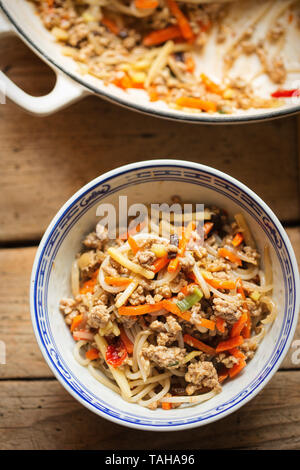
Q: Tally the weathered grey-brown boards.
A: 3